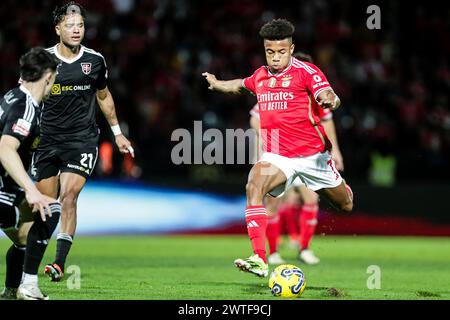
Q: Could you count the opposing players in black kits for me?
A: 2